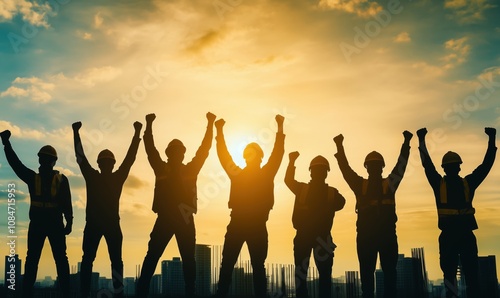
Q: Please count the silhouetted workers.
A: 7